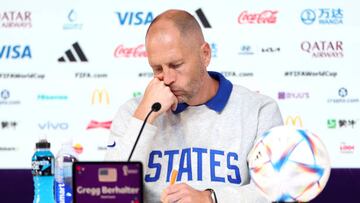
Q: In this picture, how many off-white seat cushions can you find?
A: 0